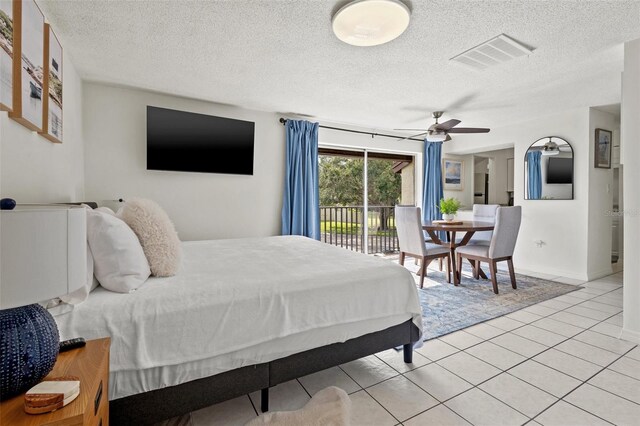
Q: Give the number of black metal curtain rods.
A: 1